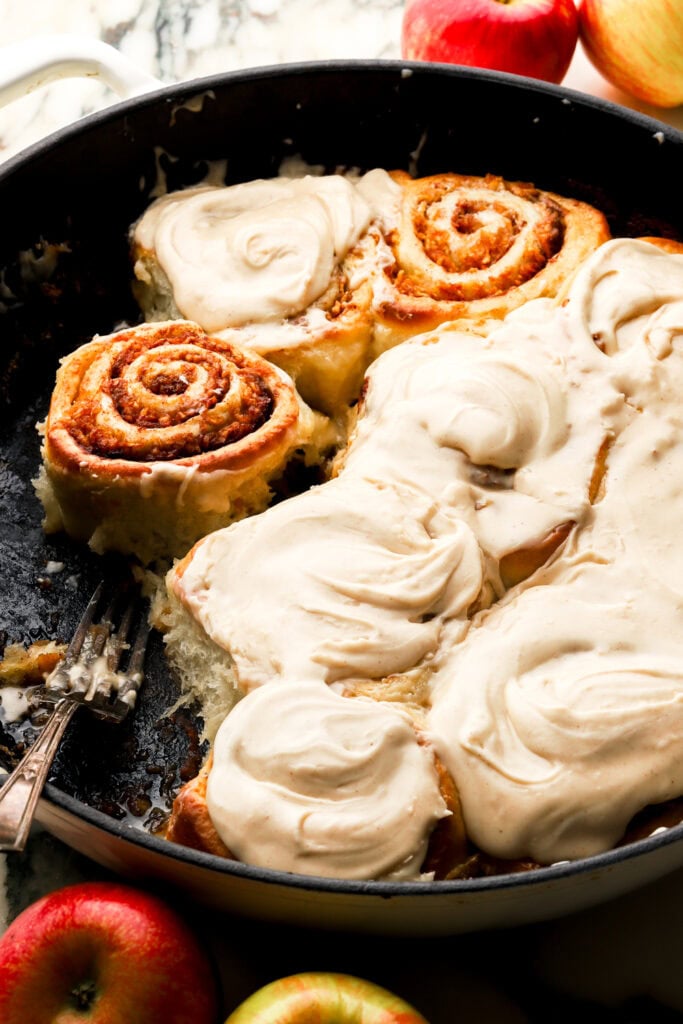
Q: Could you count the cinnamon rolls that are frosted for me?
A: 7